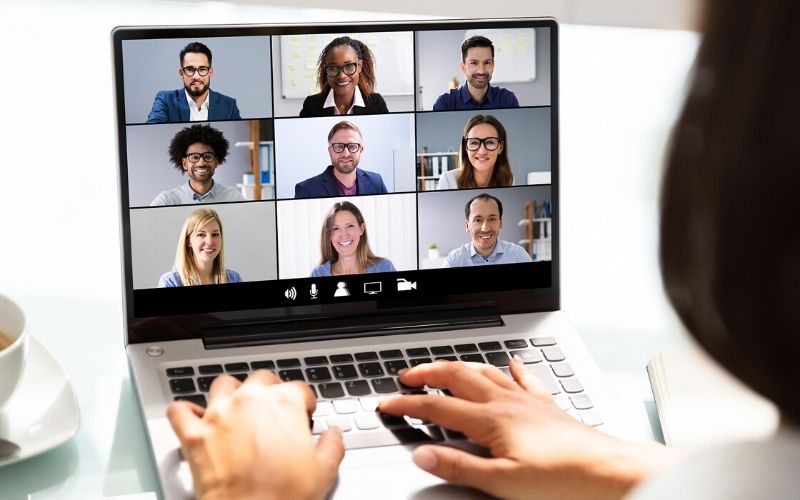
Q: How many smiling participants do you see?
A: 9